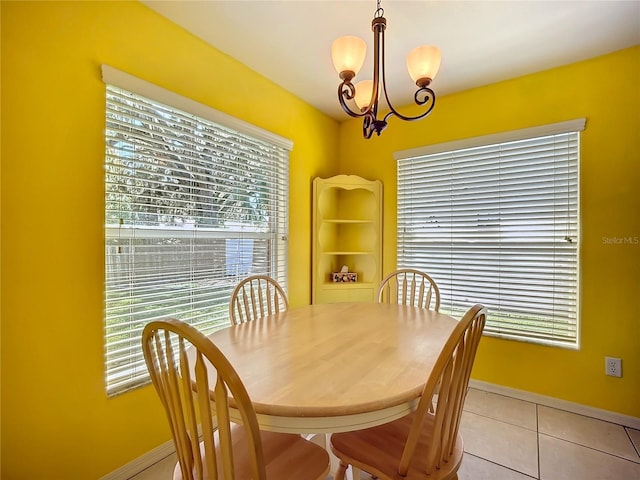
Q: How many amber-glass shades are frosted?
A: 3